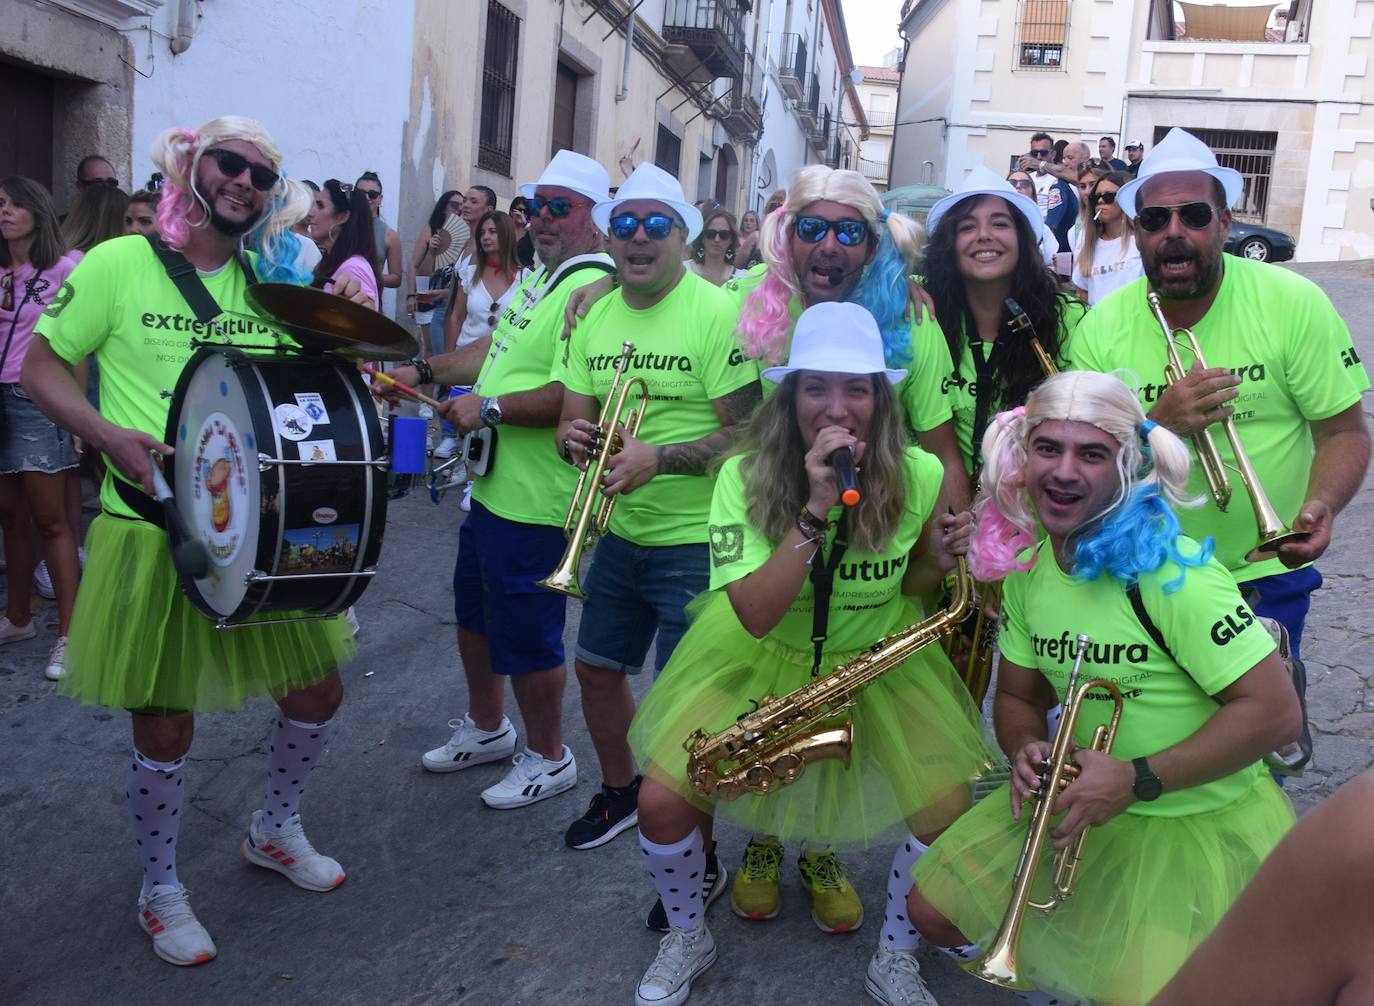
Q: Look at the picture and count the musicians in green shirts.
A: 8